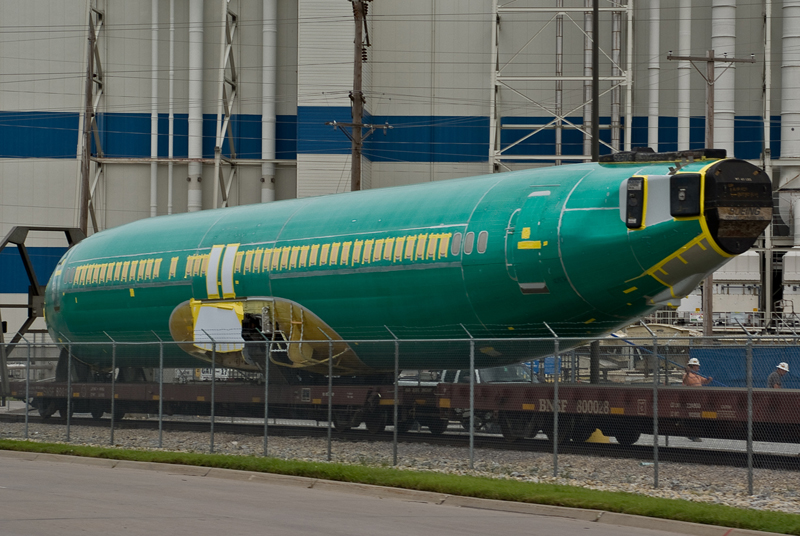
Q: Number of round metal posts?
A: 12